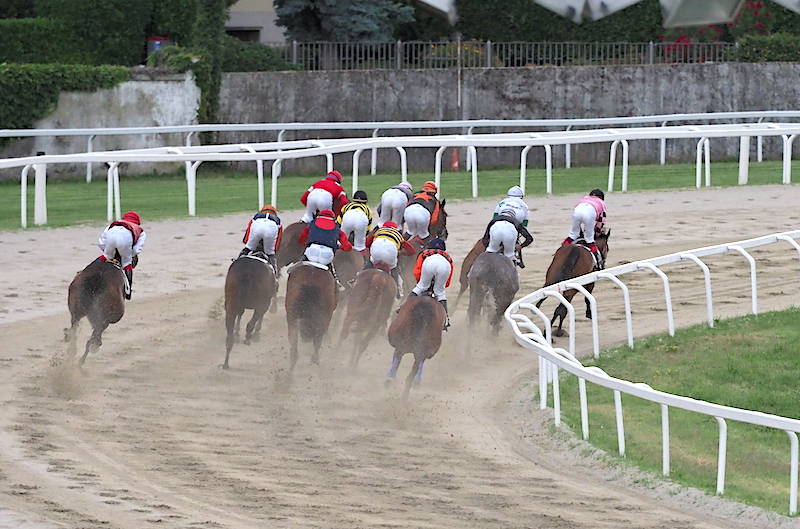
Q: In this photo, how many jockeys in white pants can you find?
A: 11